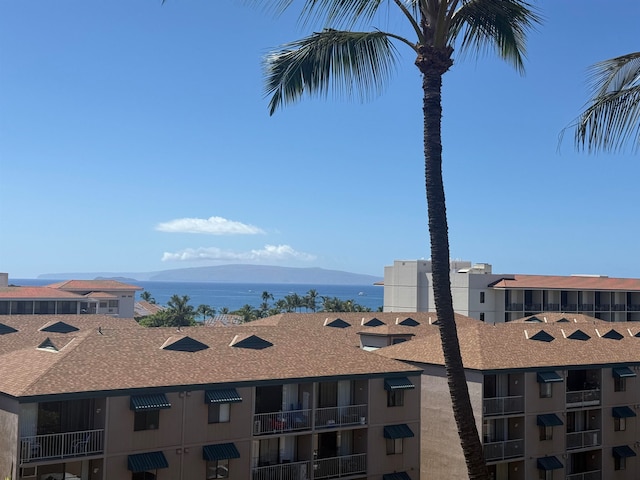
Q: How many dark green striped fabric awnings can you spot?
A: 13